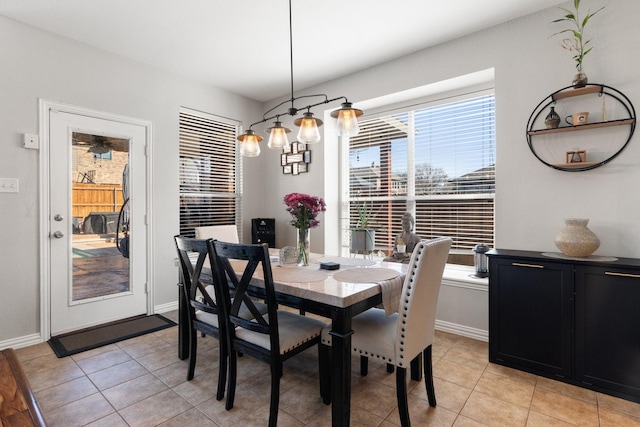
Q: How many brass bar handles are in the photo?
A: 2